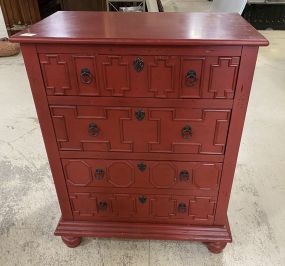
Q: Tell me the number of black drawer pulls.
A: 8